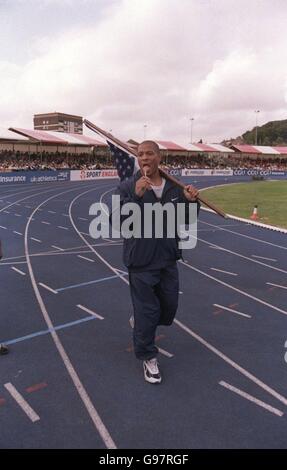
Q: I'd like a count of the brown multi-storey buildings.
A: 1